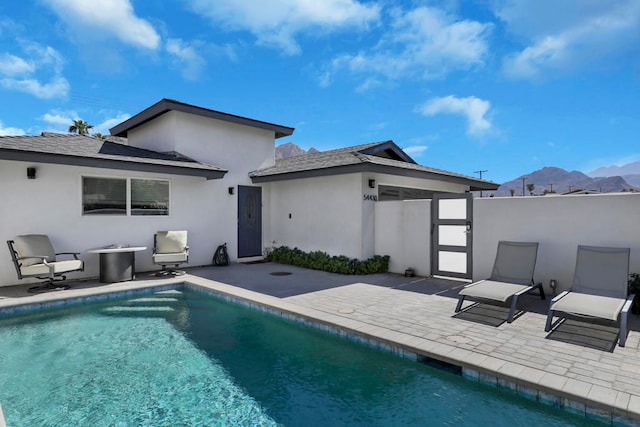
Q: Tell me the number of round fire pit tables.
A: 1